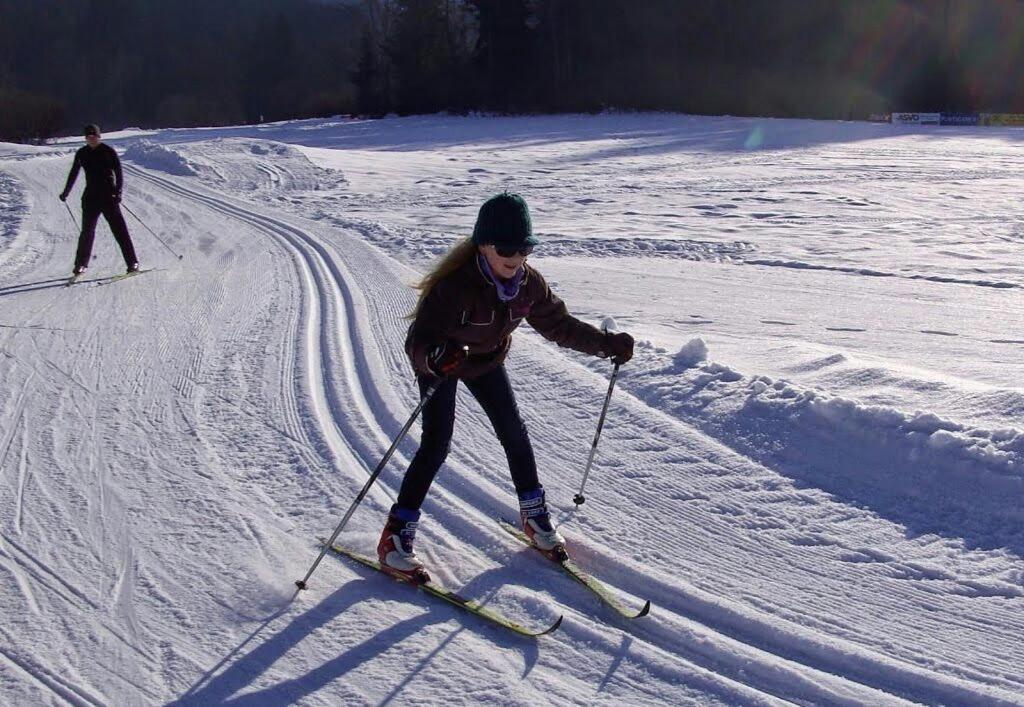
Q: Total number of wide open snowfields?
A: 1